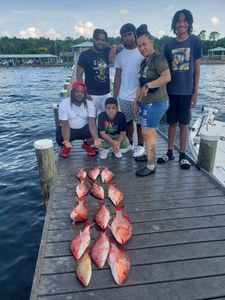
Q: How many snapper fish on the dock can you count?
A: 13